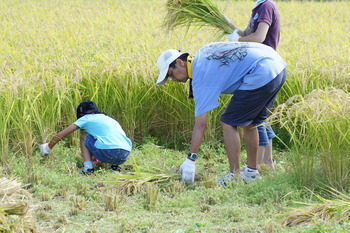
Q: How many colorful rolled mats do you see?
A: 0